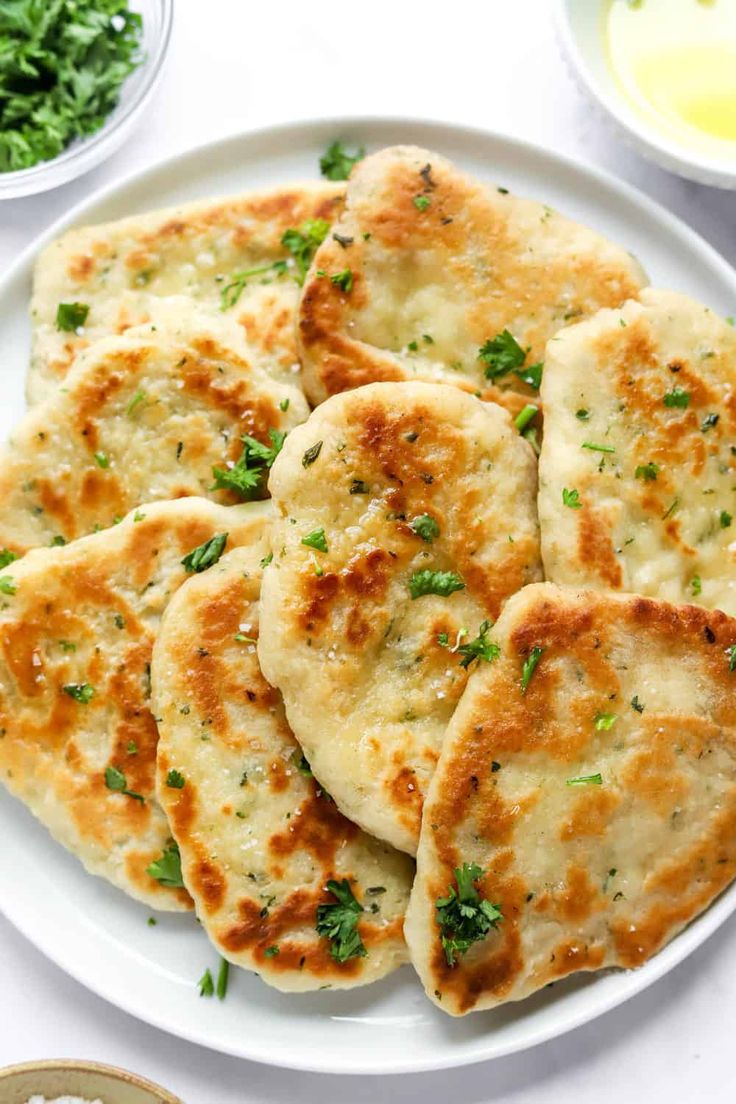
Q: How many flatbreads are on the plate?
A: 8